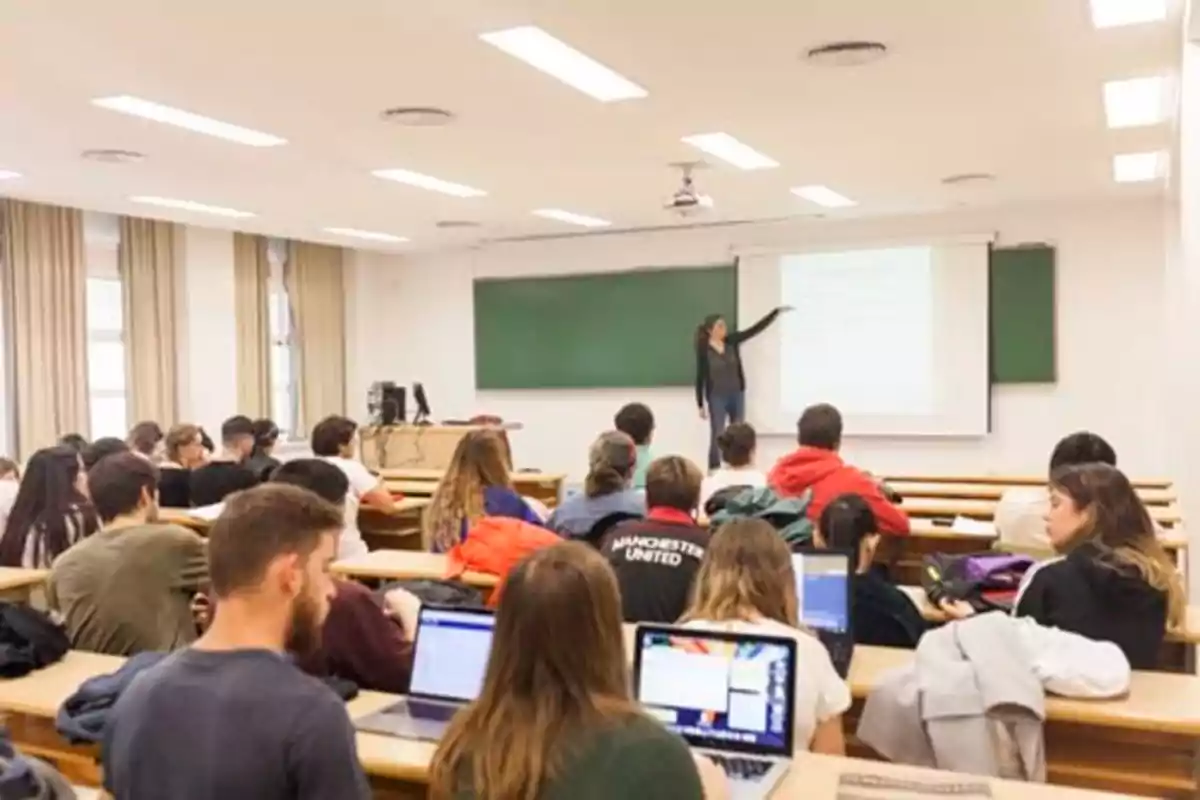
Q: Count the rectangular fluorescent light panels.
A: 12